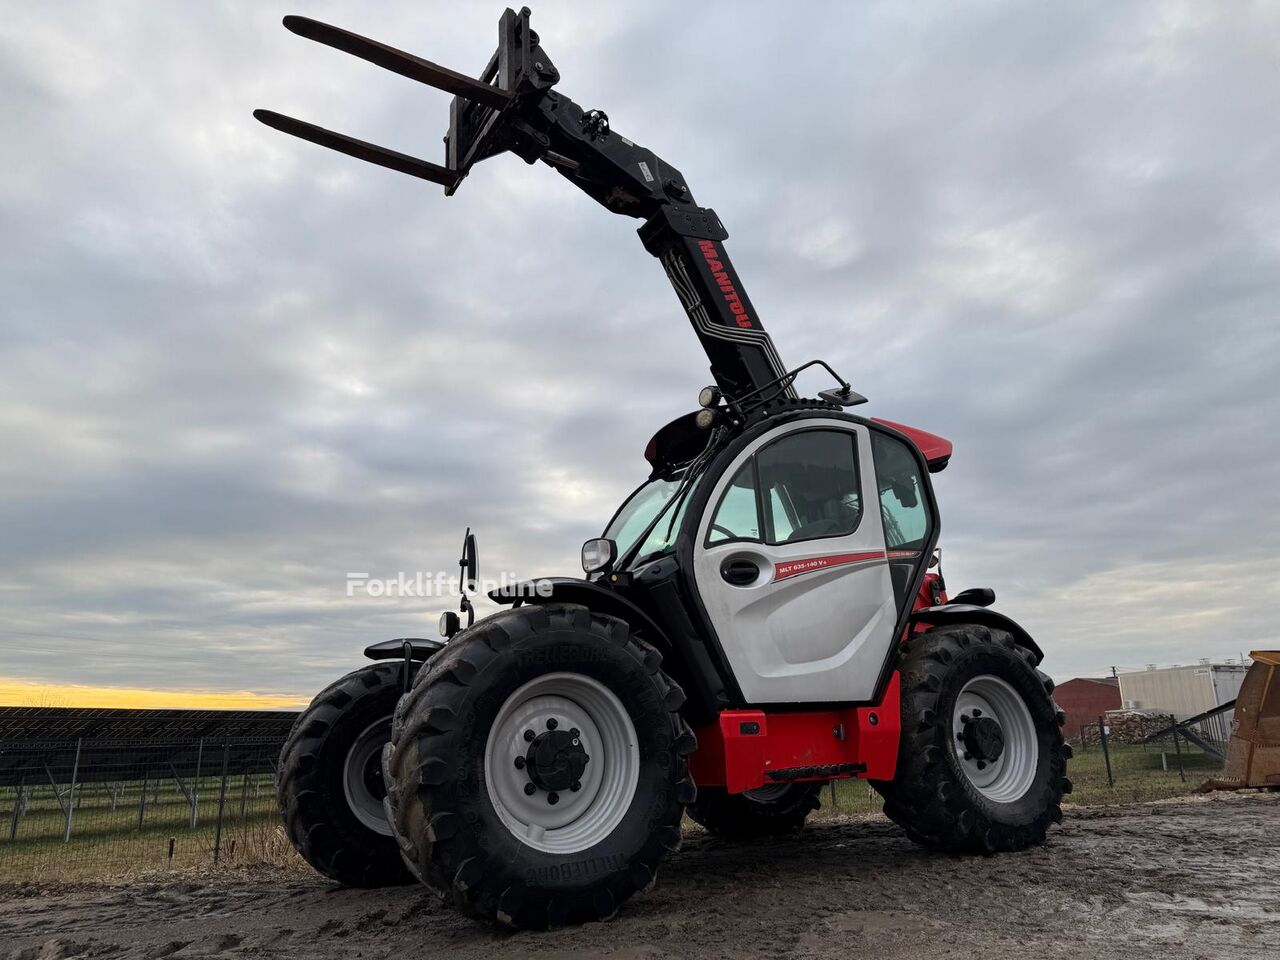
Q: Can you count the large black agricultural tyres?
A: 4